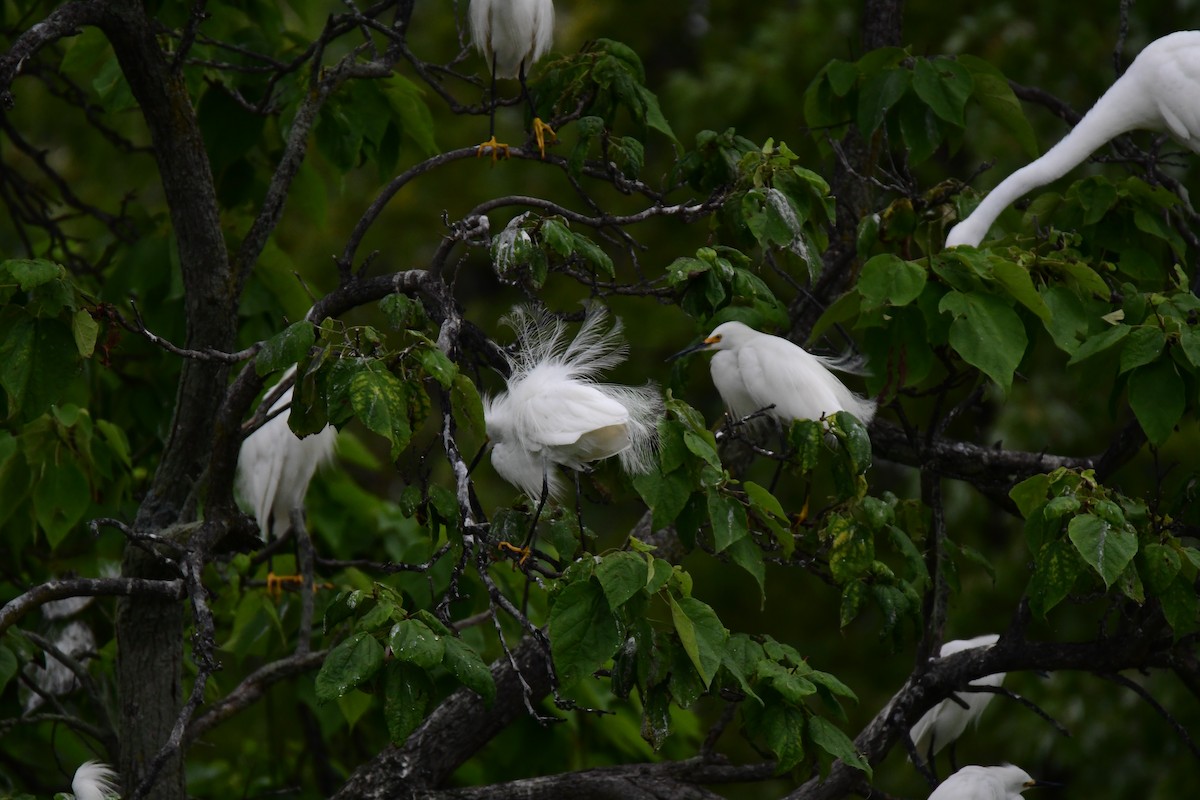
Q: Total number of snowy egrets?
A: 7